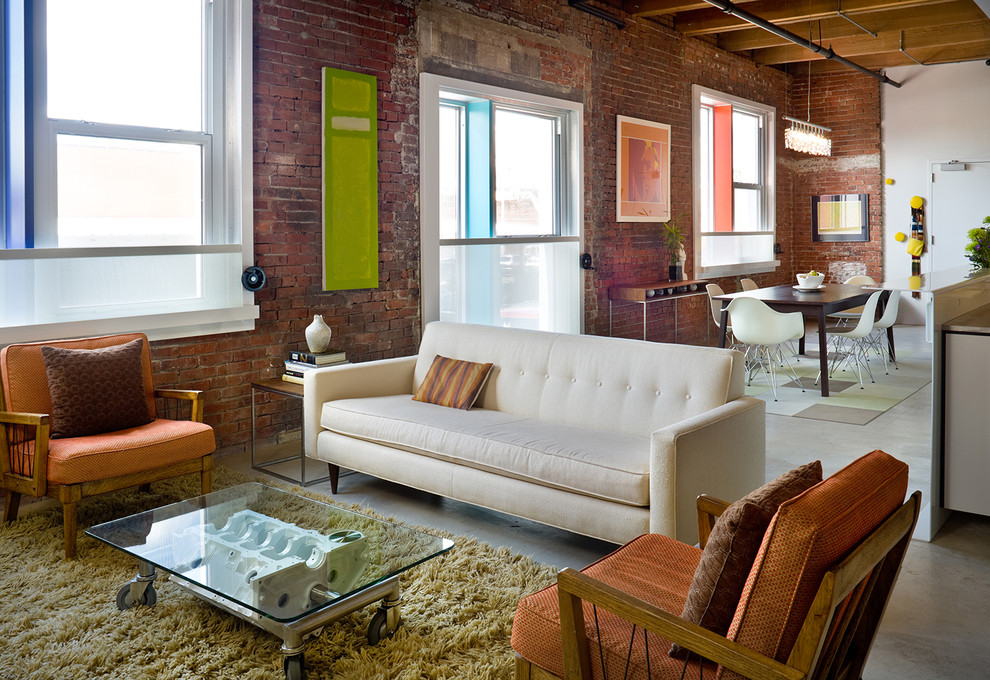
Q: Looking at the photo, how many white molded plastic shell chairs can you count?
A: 6